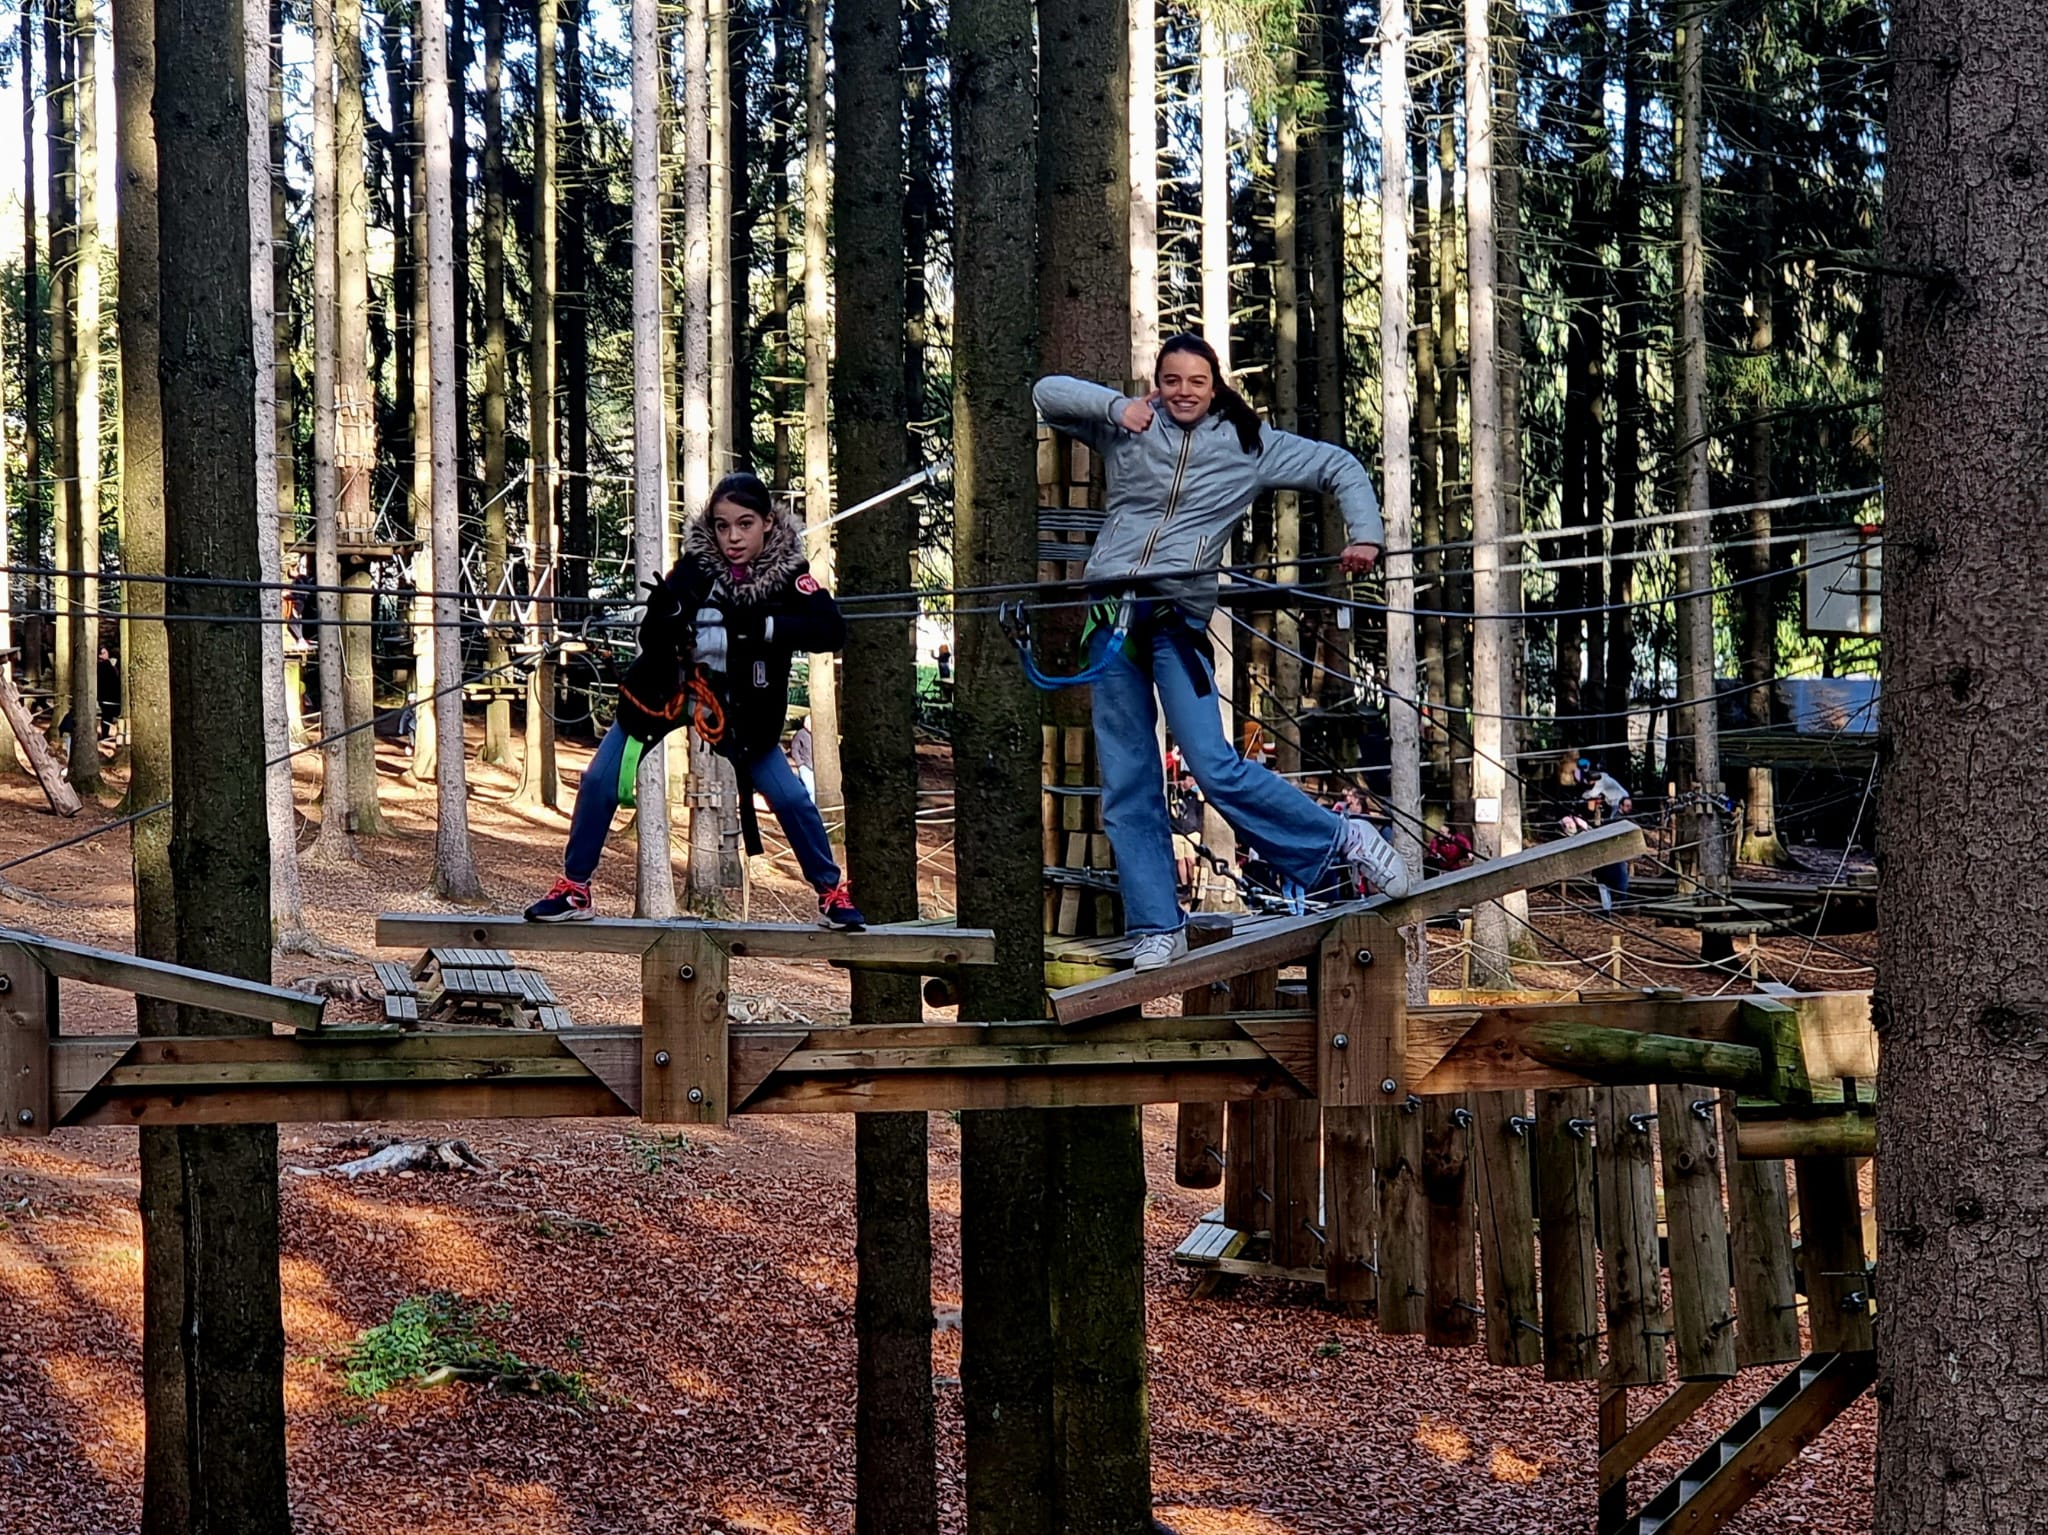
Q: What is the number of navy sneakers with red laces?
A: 2